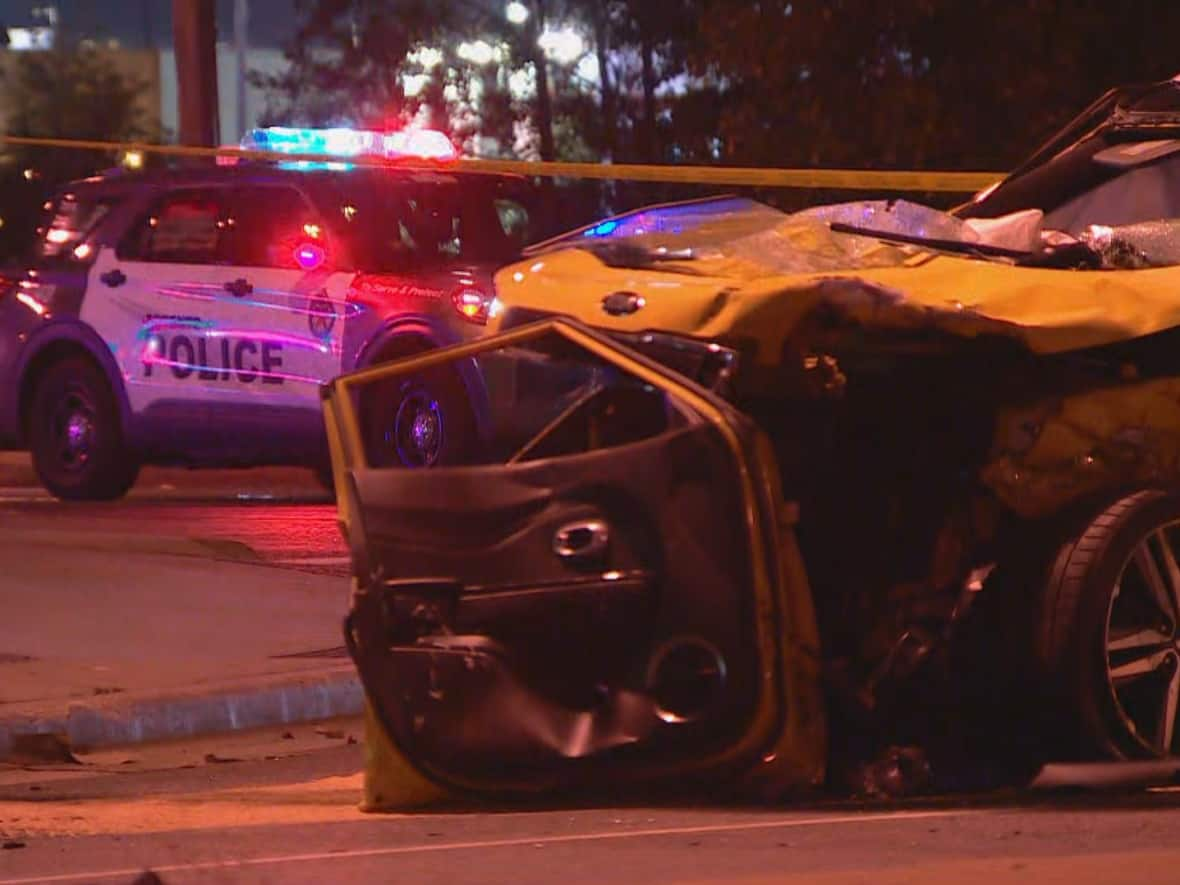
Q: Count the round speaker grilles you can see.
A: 1